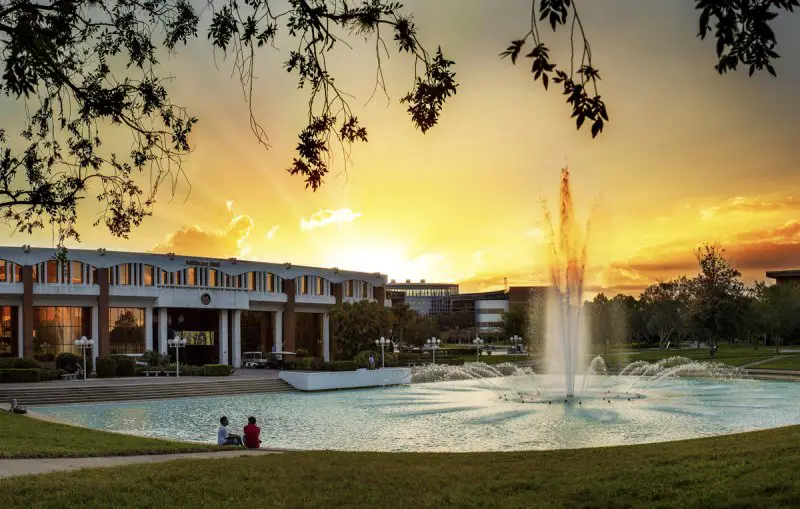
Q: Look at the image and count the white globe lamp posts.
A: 6